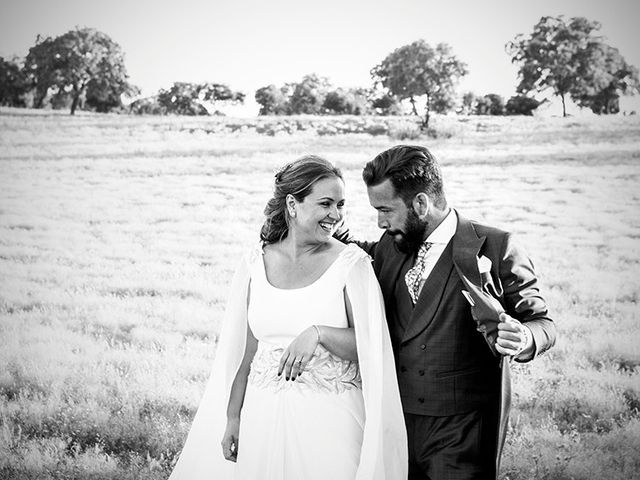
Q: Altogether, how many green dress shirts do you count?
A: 0